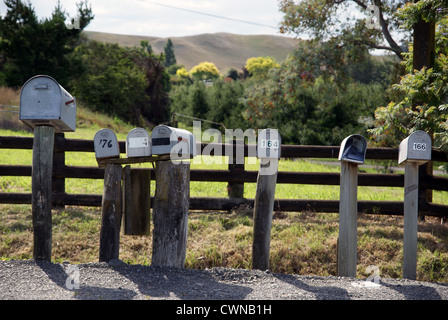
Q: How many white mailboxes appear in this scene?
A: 7